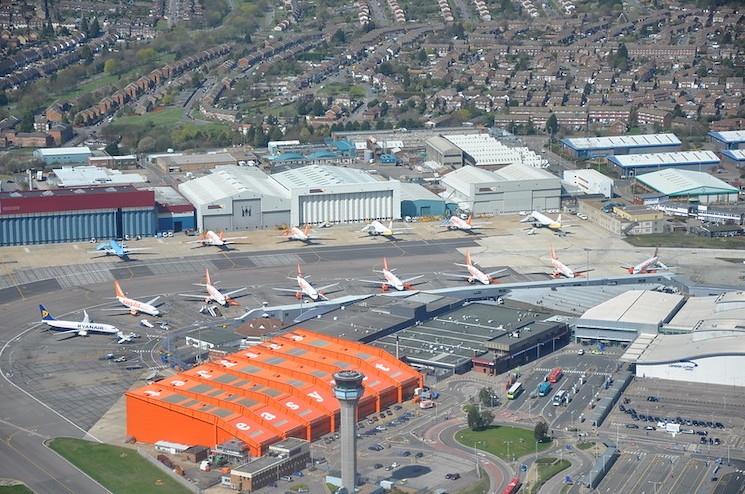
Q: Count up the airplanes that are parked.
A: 14